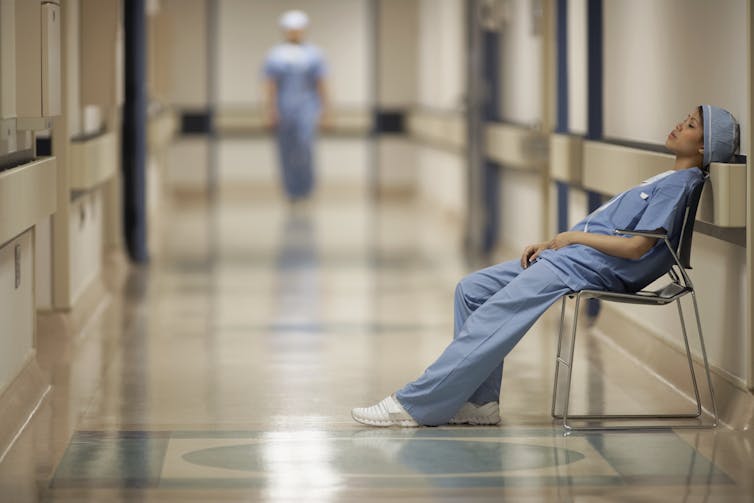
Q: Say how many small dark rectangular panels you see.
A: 2